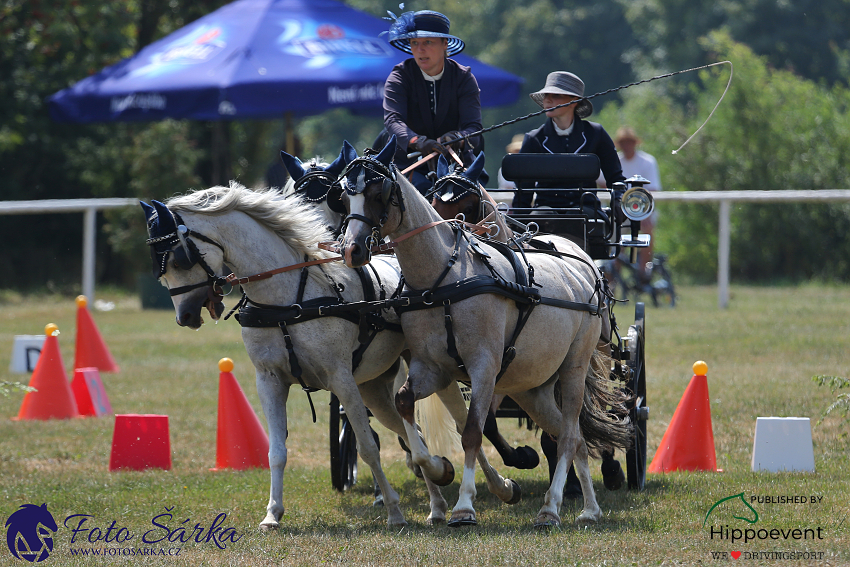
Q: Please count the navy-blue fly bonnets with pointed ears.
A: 4